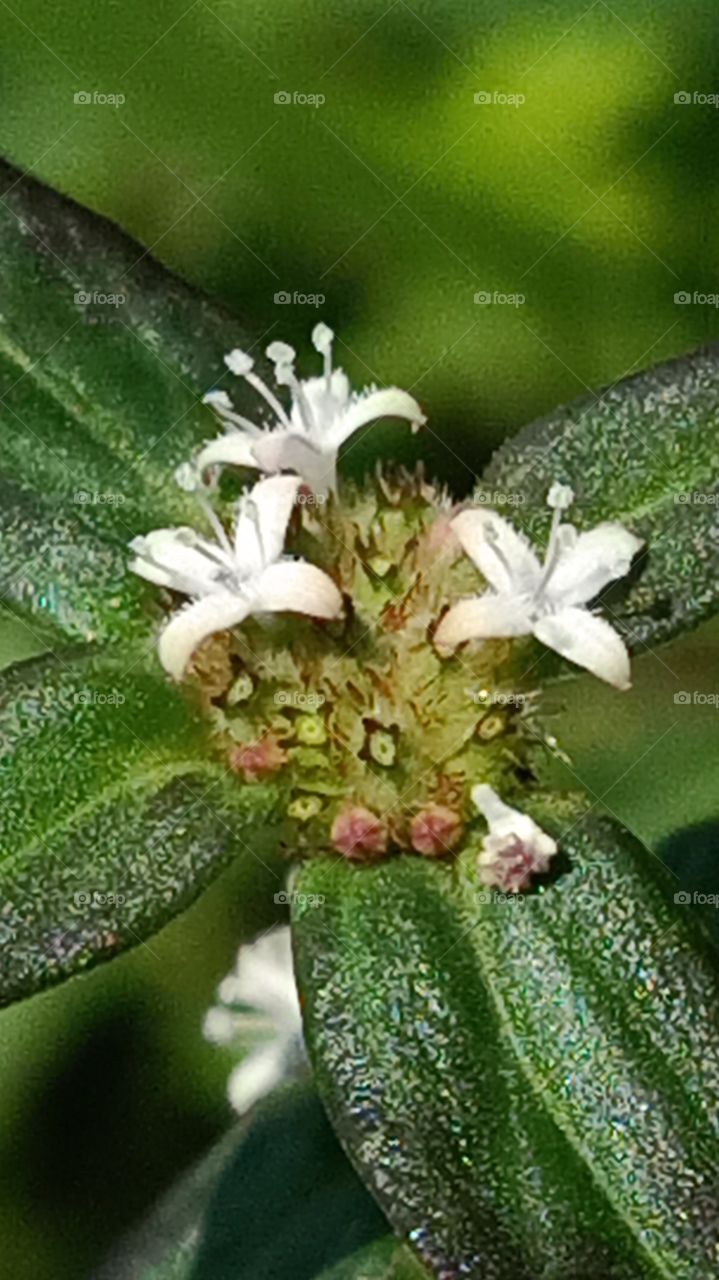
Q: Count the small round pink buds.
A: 3